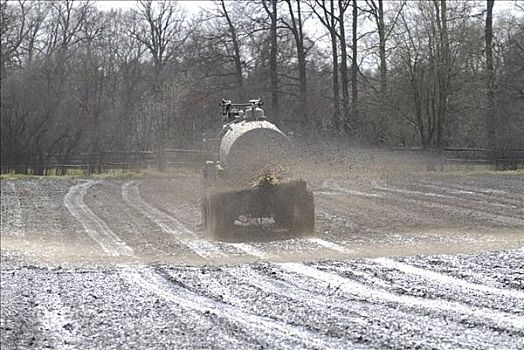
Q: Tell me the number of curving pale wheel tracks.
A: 2